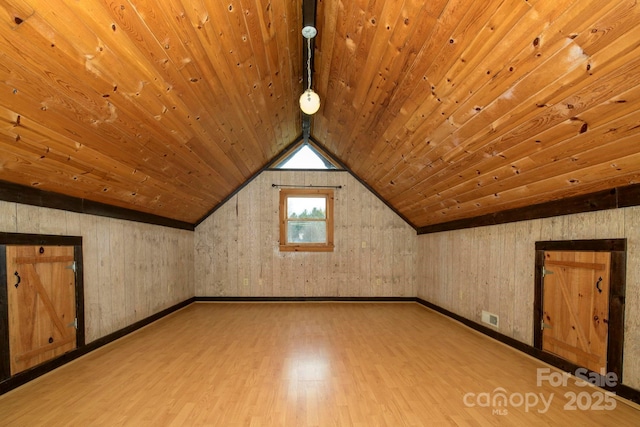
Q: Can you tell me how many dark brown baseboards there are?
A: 3